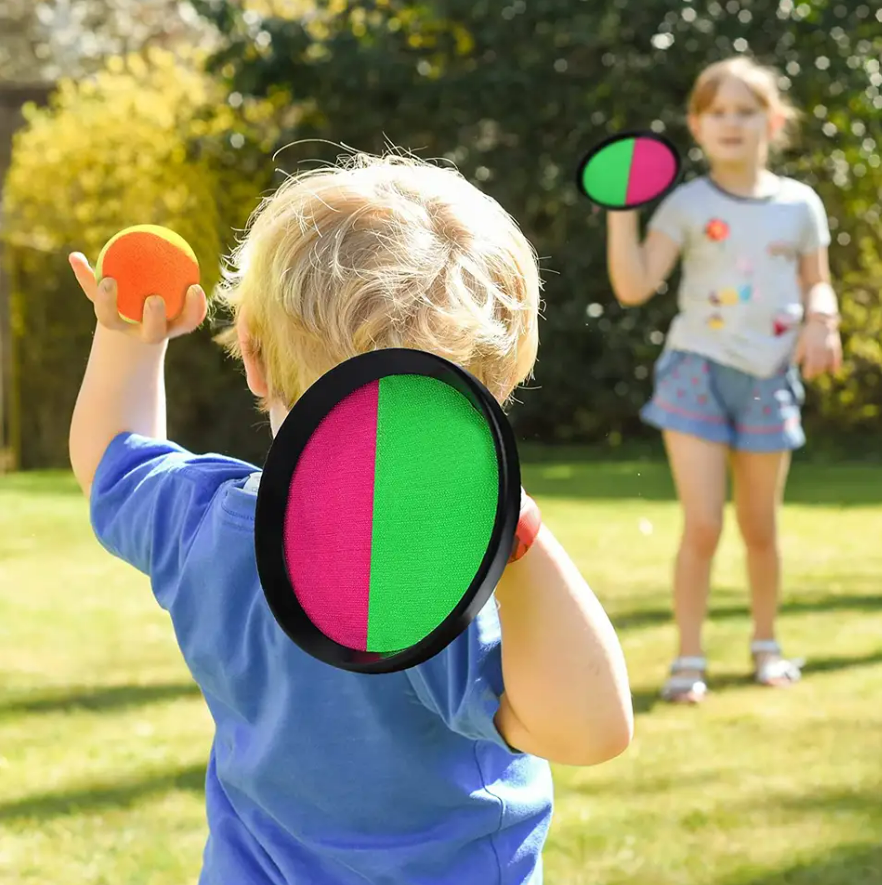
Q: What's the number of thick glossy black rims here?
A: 2